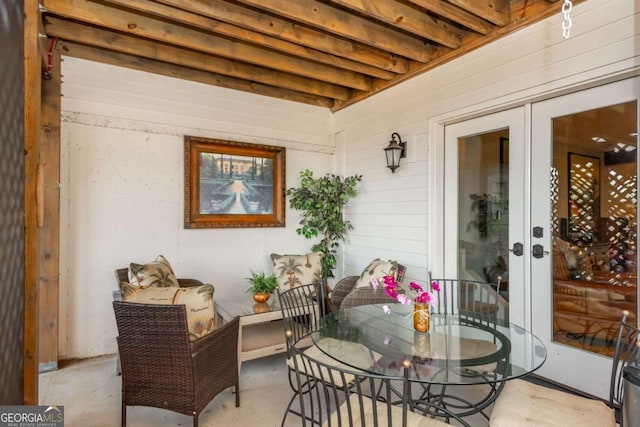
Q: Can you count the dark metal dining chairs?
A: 4